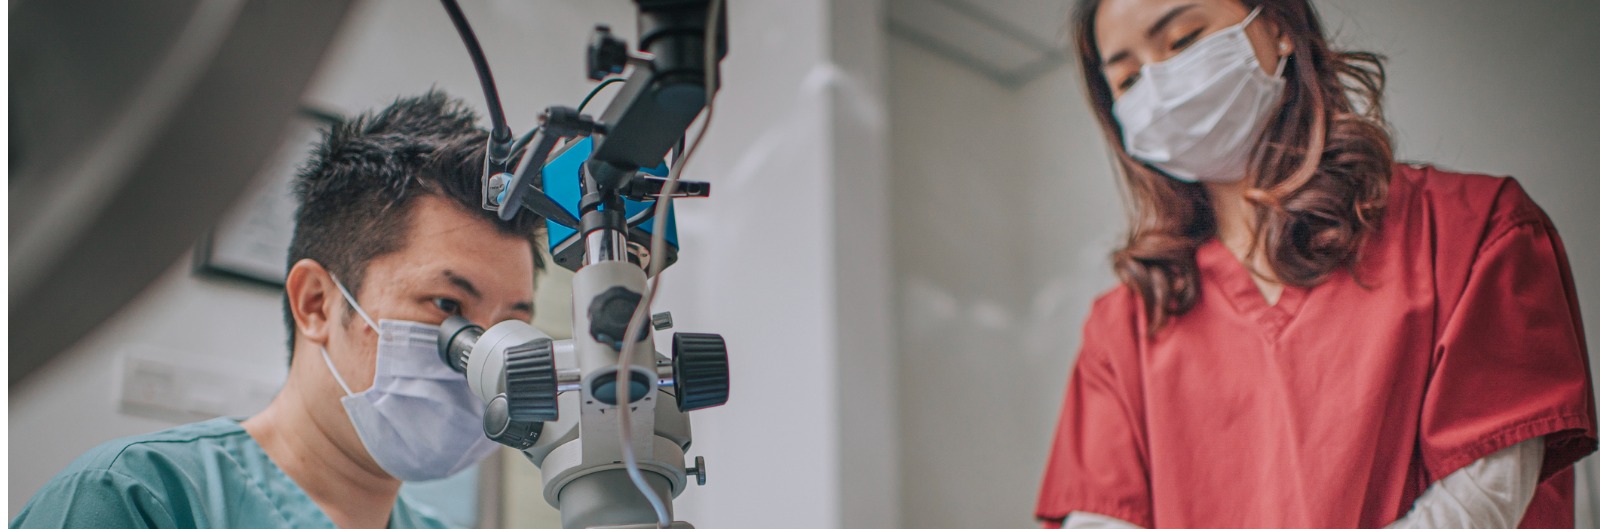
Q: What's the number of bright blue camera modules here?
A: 1